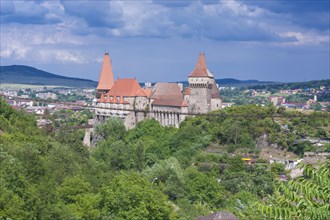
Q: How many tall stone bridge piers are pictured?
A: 1